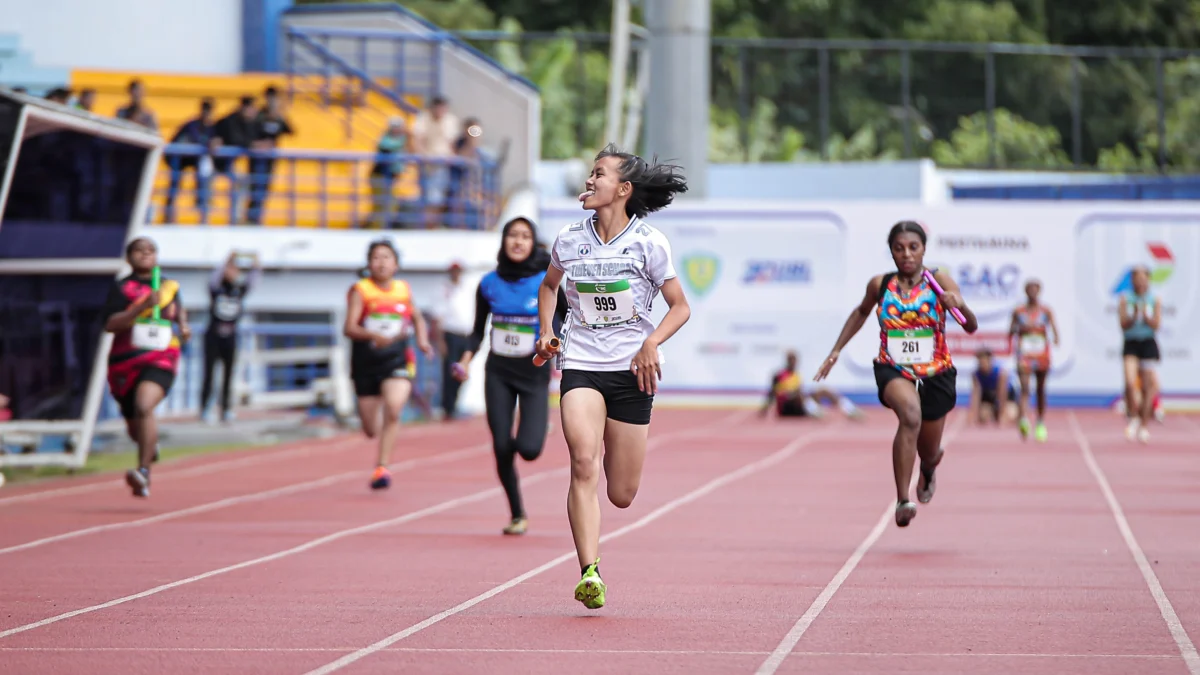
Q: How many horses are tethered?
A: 0